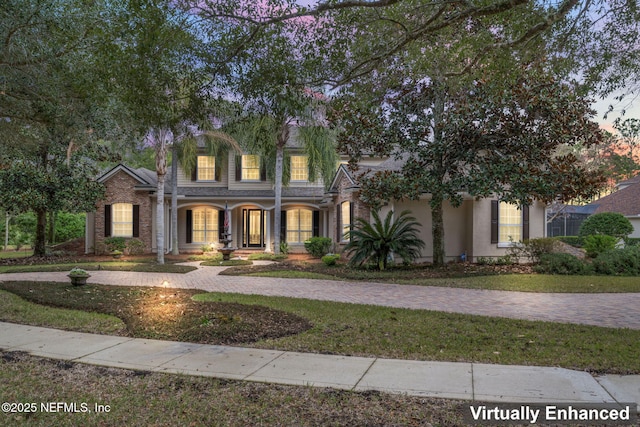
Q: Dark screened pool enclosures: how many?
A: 1